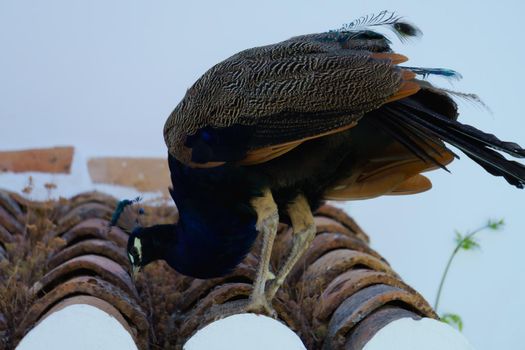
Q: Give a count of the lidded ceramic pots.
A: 0